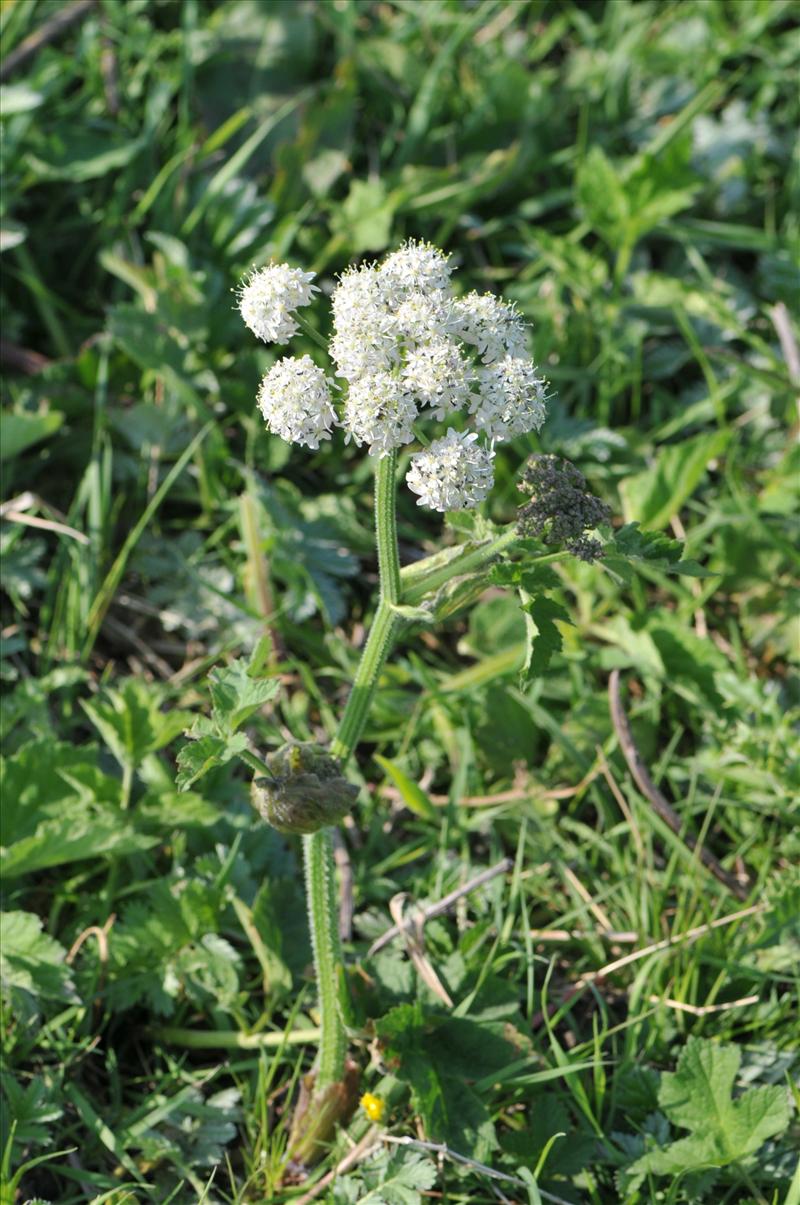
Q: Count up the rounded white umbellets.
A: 11